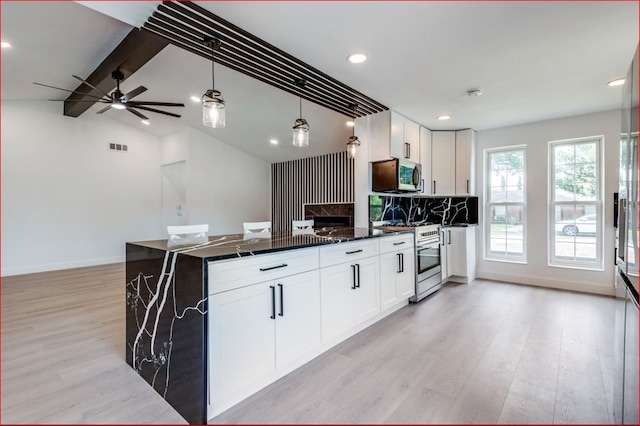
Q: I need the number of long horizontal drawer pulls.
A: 3